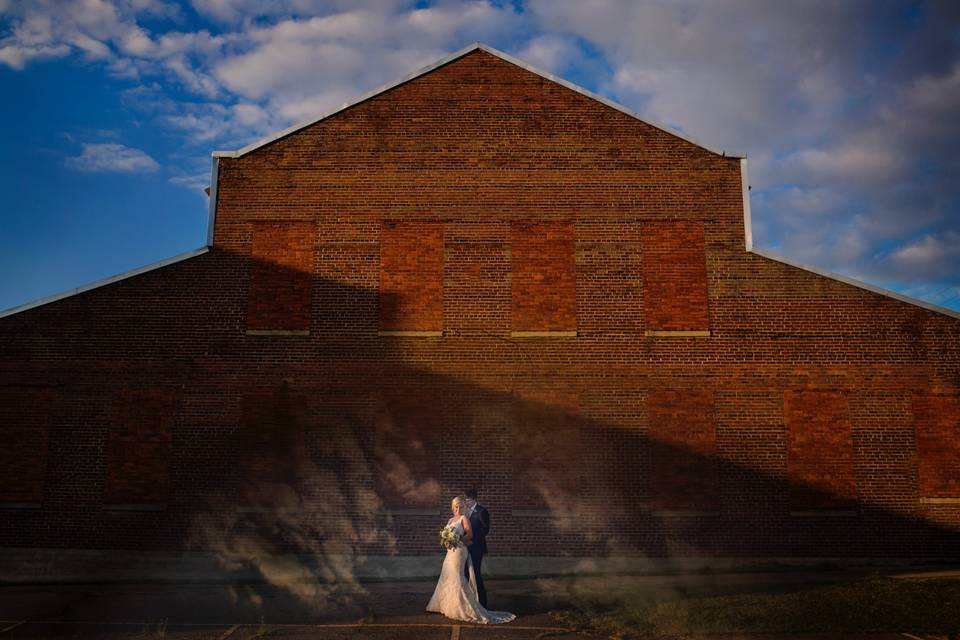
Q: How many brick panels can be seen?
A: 12